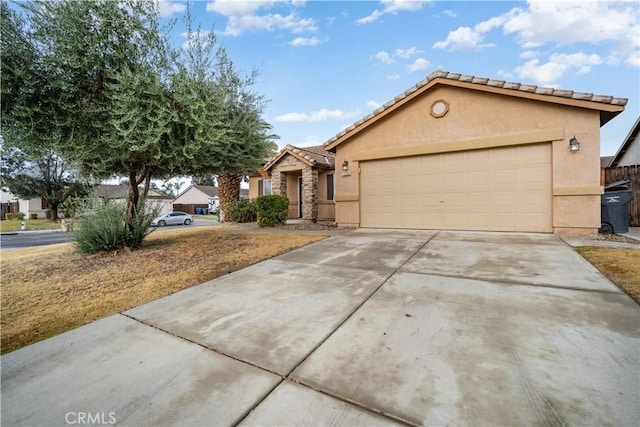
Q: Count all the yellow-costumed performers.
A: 0